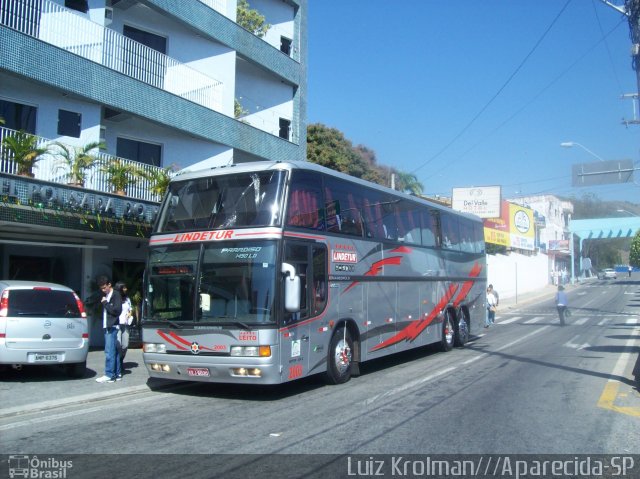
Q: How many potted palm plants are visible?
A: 4